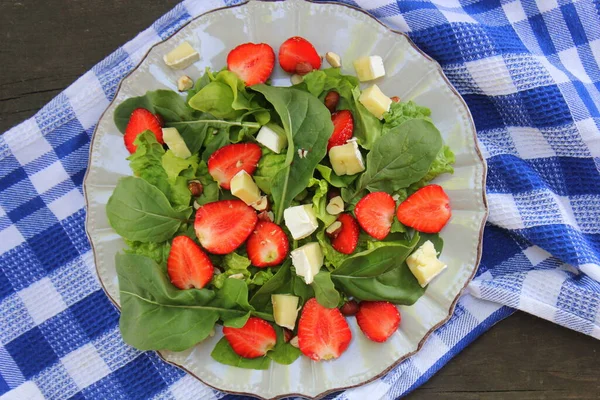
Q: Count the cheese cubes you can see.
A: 11